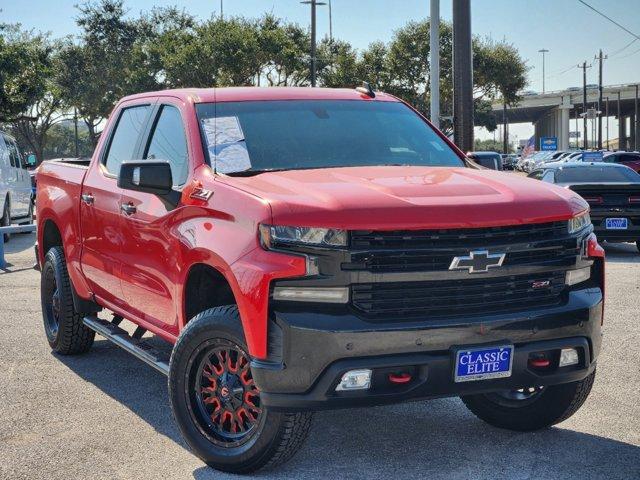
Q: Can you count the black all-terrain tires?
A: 3